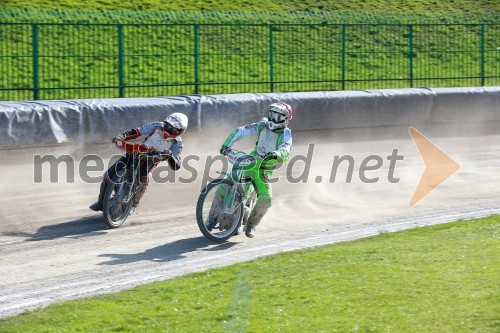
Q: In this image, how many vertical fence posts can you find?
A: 7